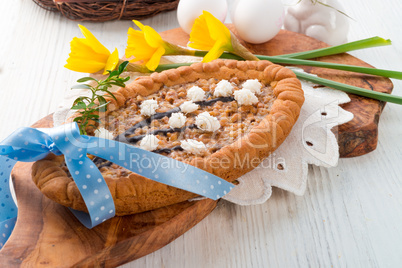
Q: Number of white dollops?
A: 11